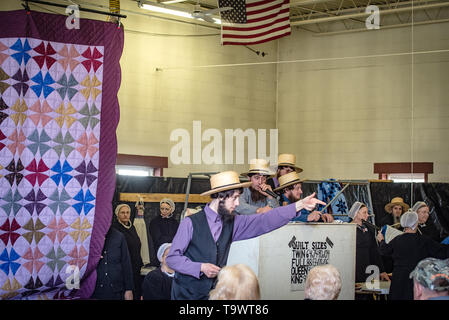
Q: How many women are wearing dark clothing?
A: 6